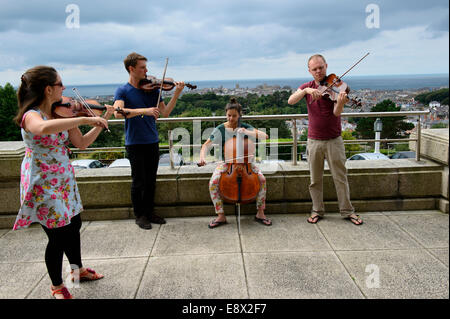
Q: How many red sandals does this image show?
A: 2